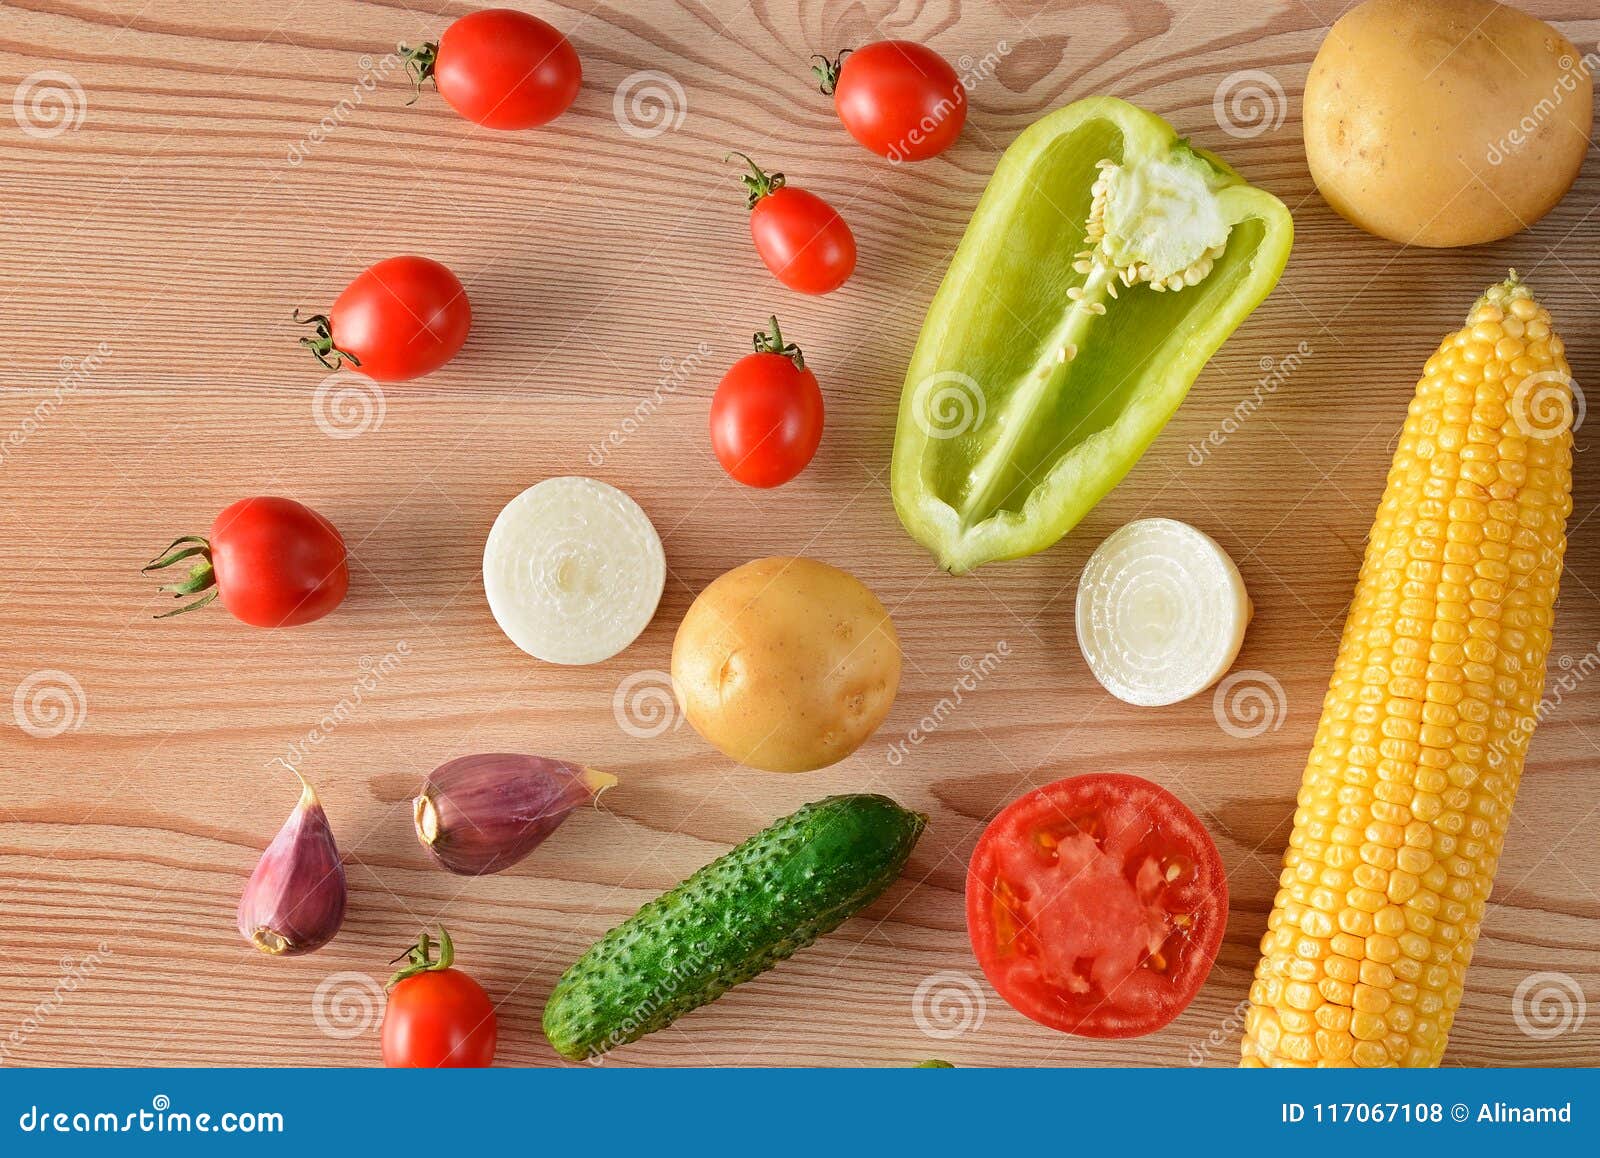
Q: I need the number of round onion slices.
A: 2